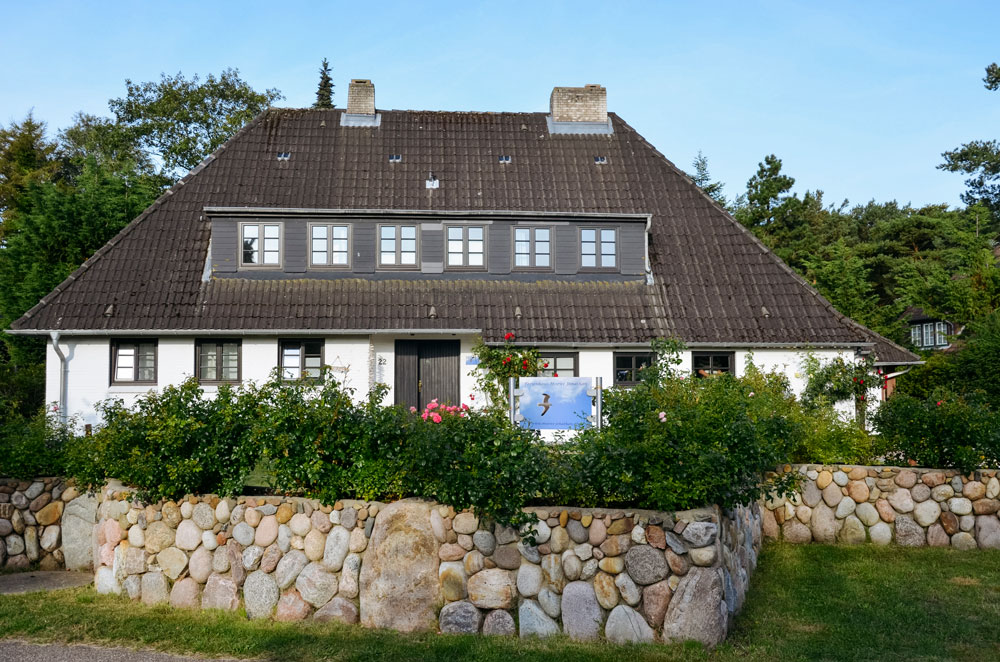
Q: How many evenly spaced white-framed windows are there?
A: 6